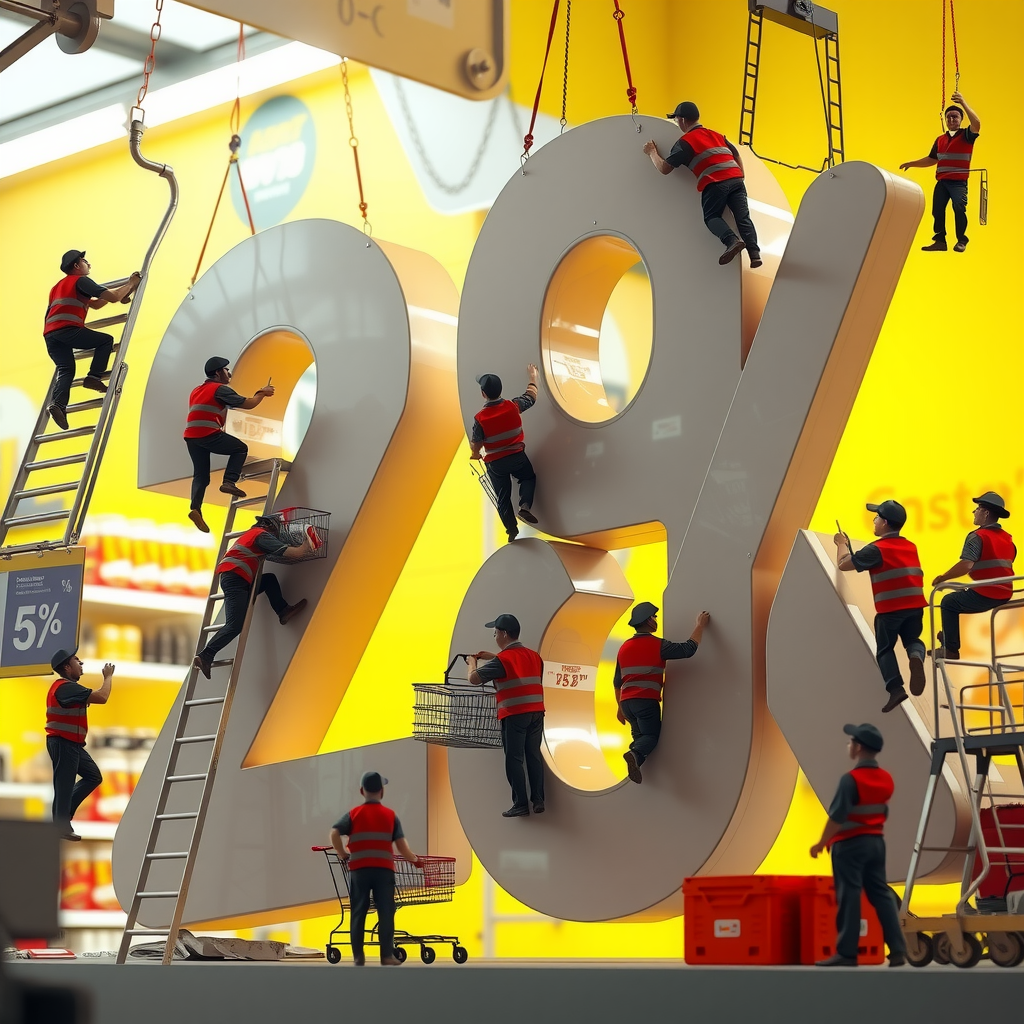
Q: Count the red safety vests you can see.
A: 13